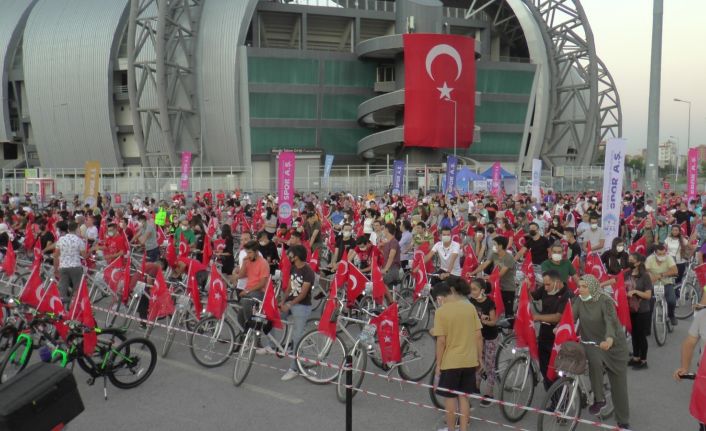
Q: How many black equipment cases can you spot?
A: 1